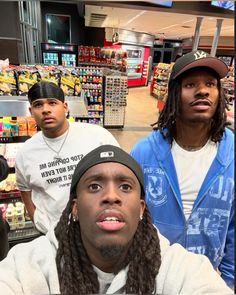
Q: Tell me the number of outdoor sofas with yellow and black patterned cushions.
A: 0